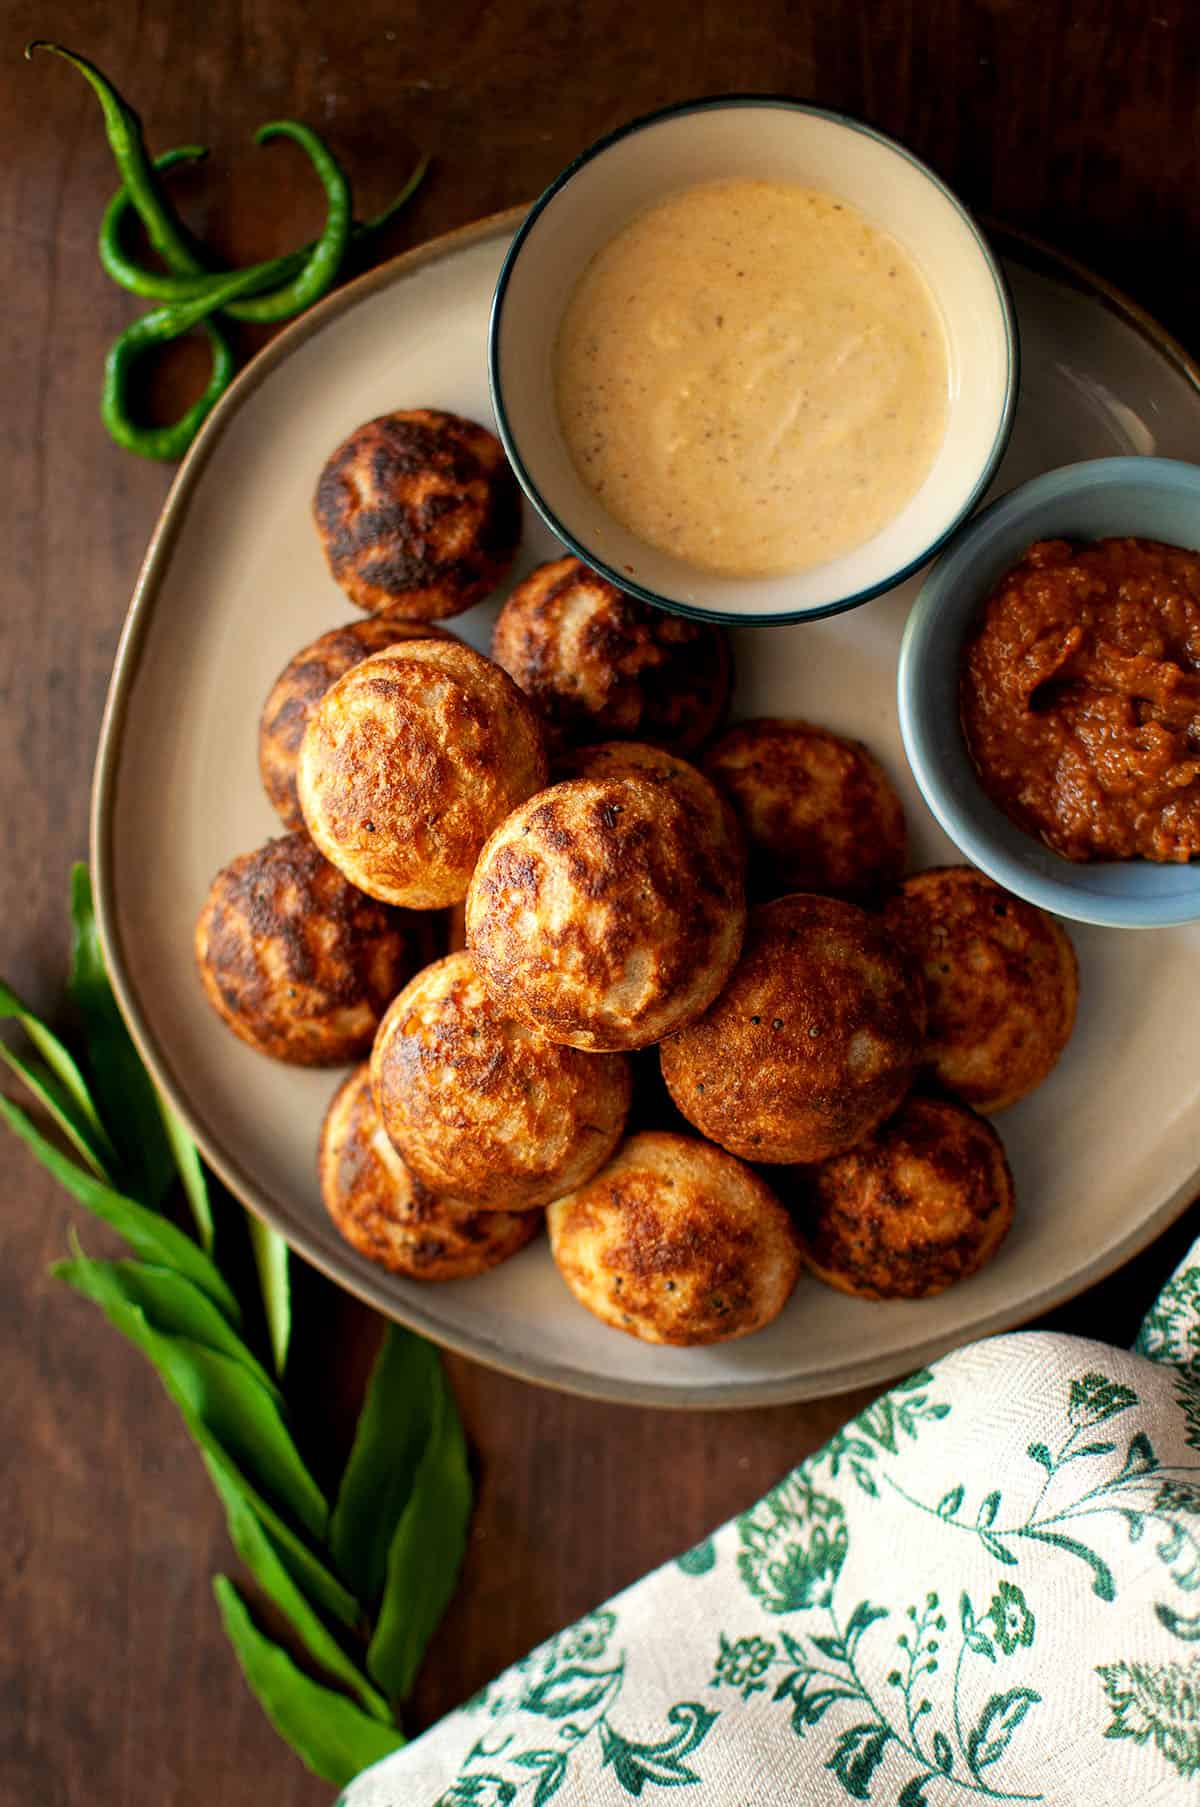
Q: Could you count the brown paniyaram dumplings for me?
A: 14